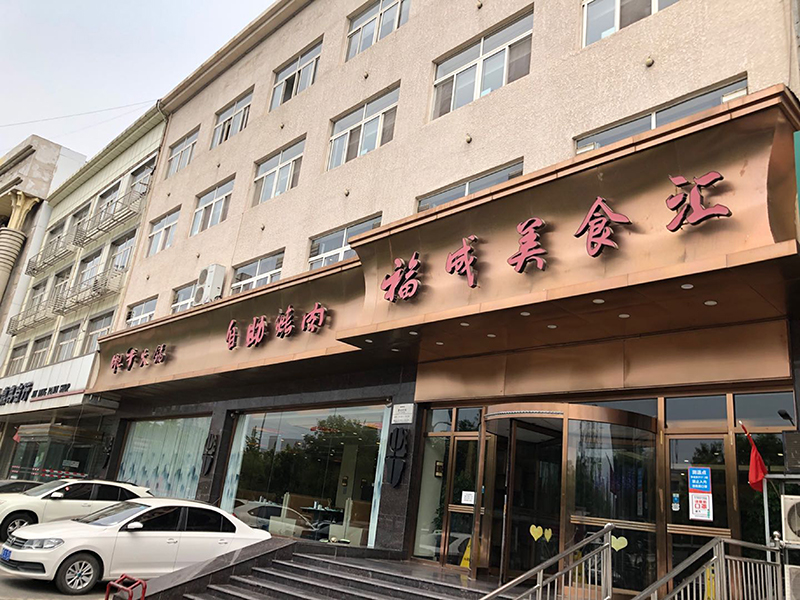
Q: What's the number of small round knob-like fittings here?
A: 11